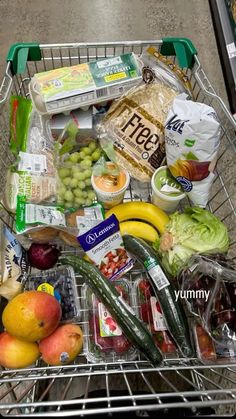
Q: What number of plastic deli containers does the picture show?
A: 2